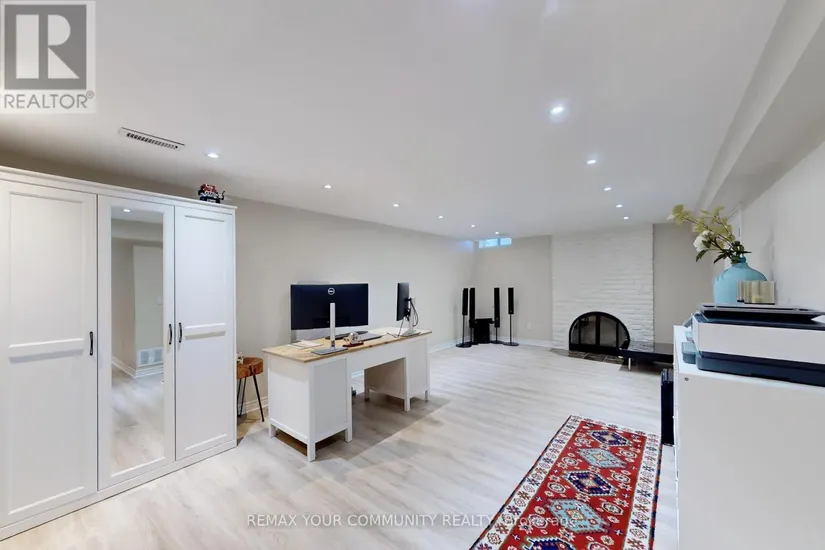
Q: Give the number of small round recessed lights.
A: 11